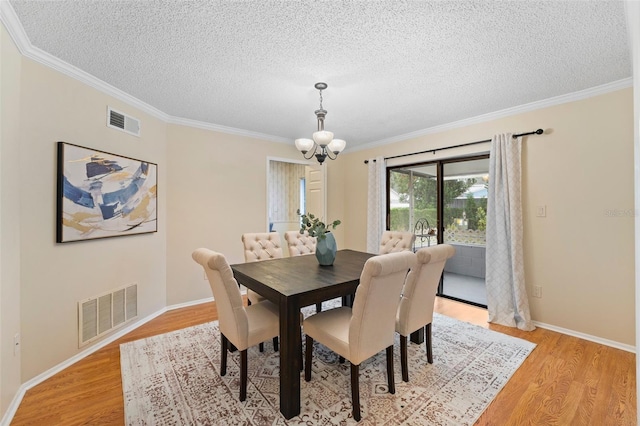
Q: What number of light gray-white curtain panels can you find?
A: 2